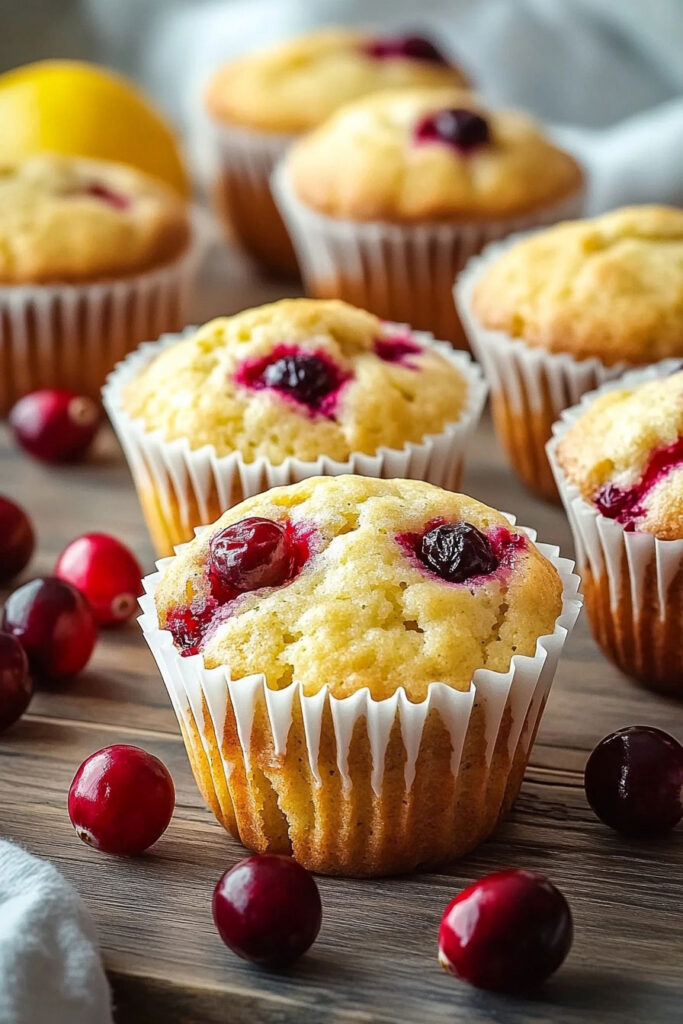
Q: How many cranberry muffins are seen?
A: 7